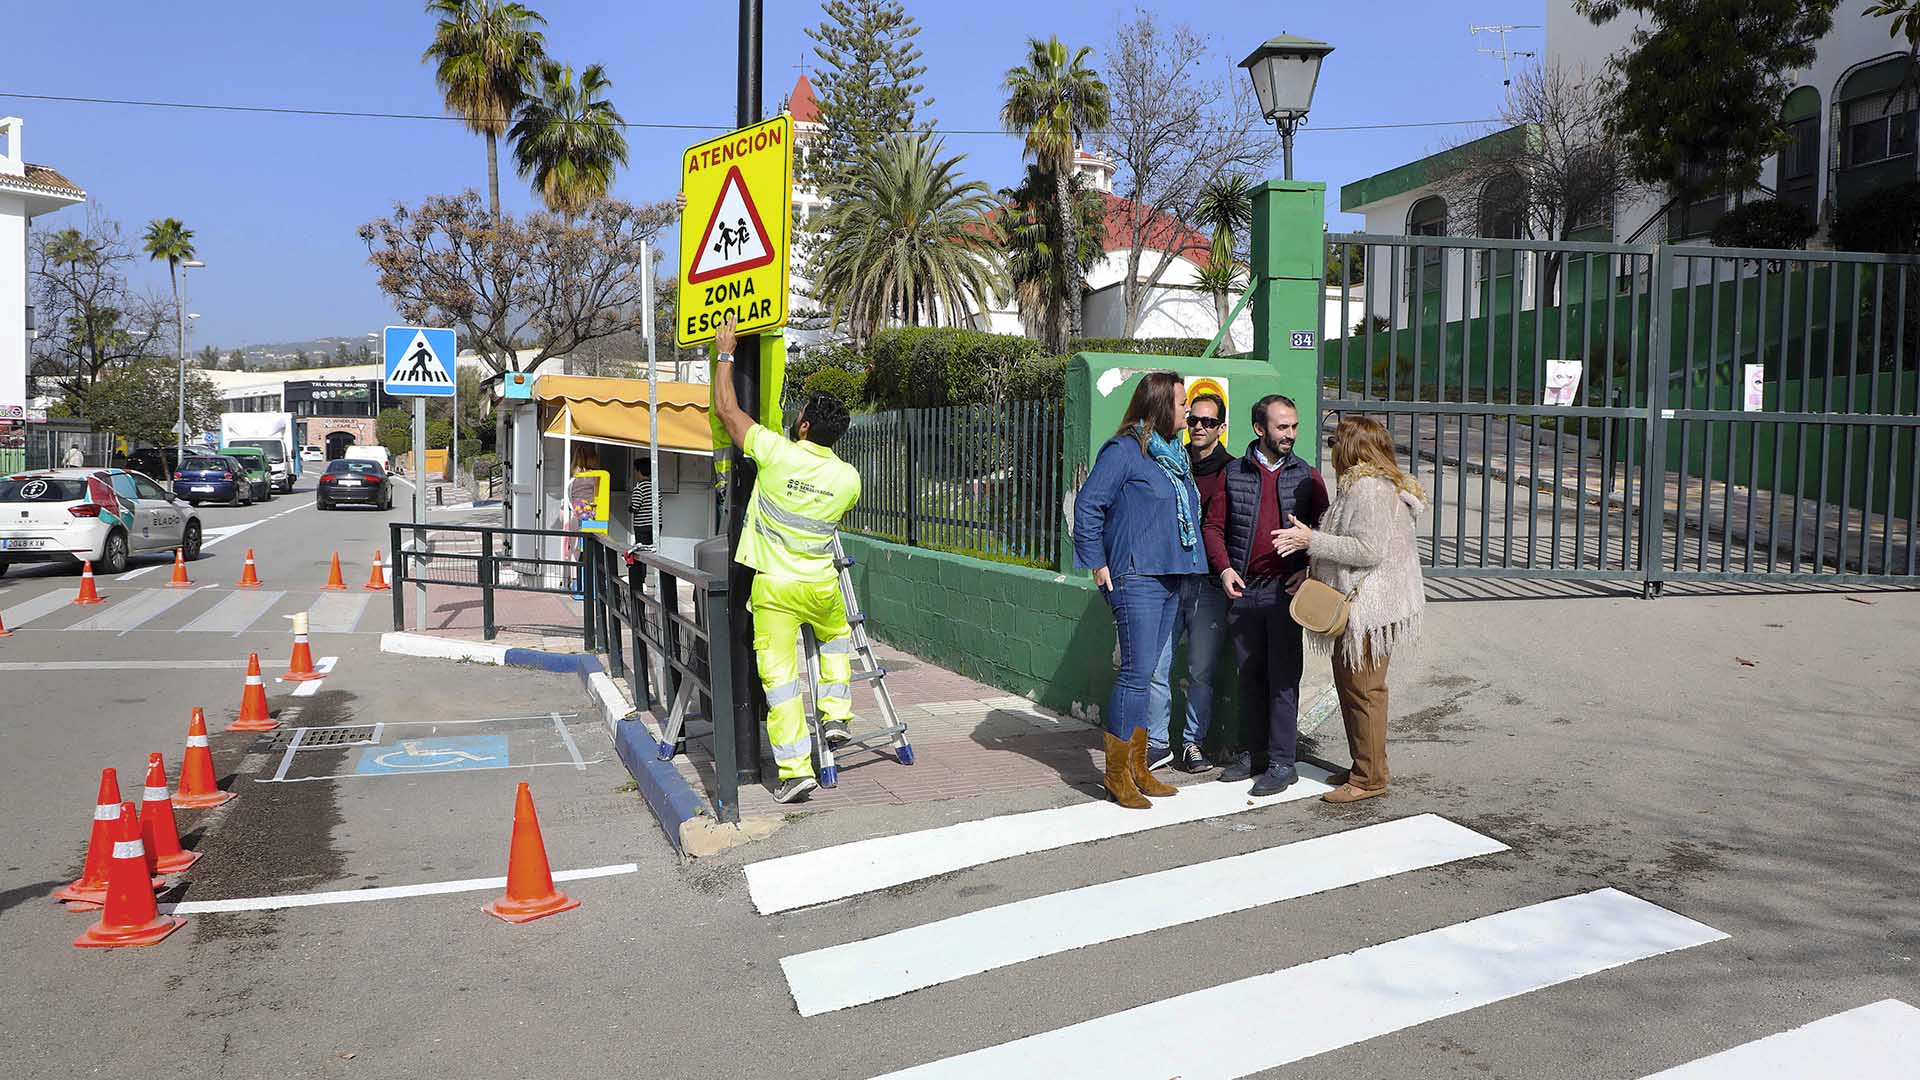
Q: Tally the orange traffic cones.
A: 13